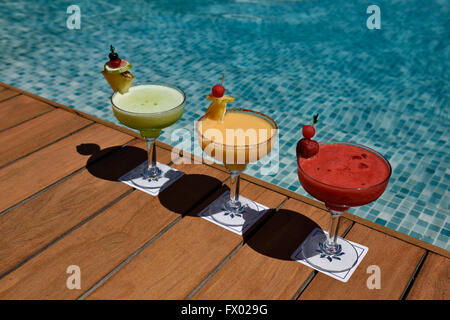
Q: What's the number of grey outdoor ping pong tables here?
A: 0